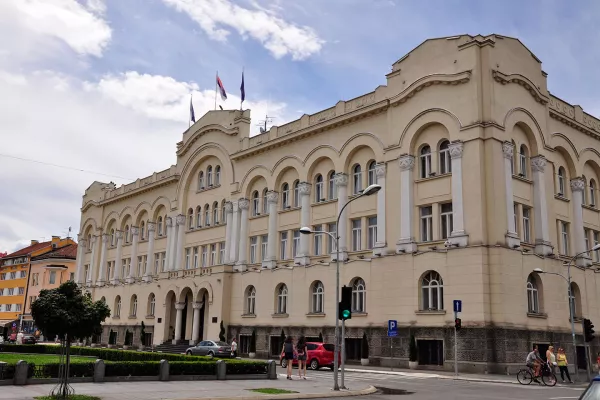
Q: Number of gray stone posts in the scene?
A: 5